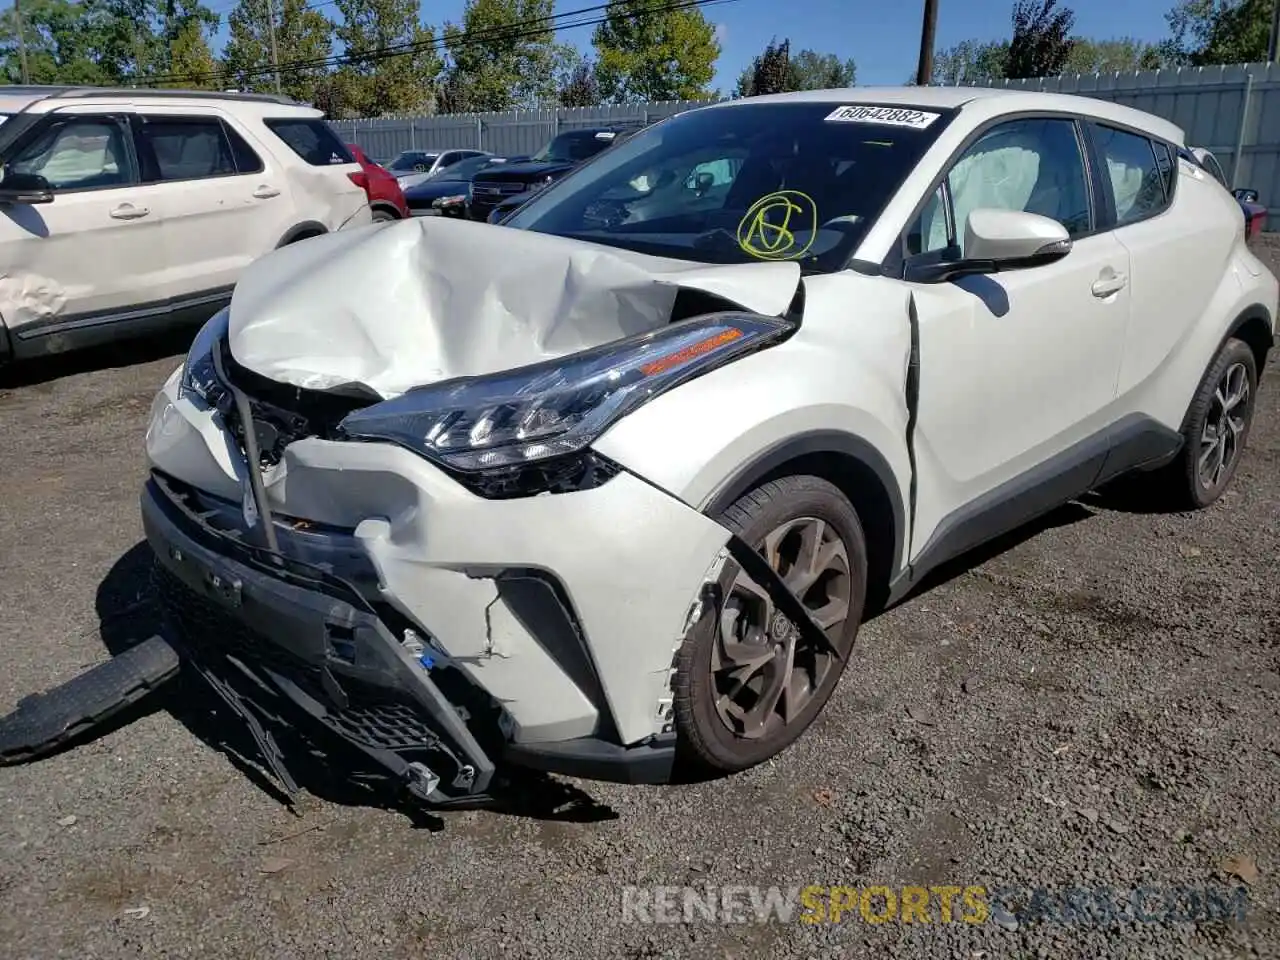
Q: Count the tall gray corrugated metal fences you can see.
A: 1